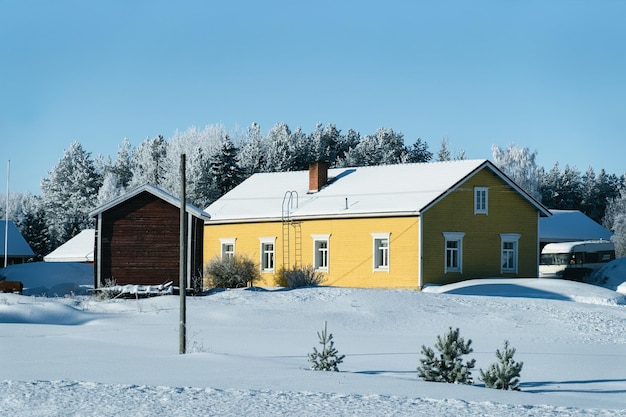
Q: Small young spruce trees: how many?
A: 3